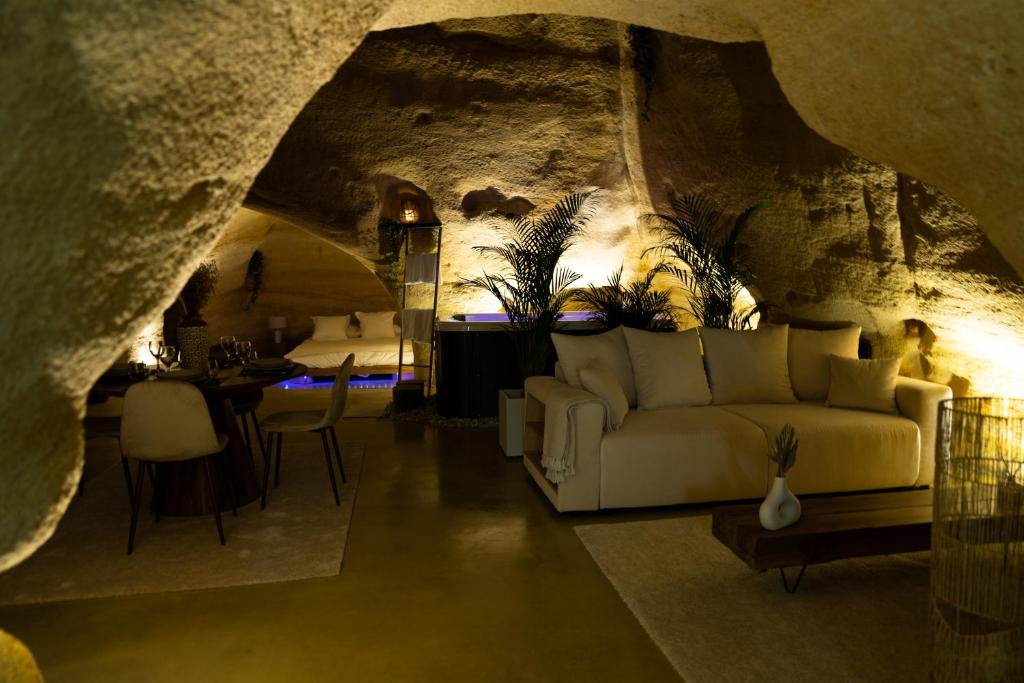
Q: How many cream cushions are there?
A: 6